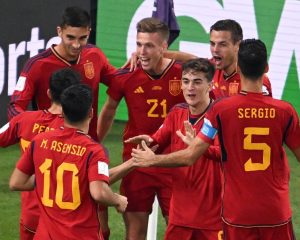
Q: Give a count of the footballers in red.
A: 7